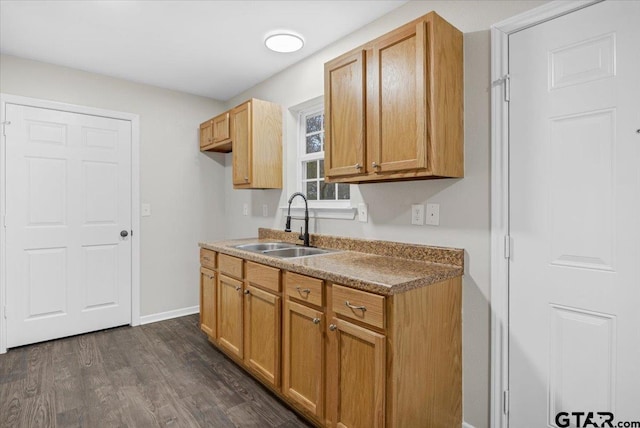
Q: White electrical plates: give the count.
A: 6